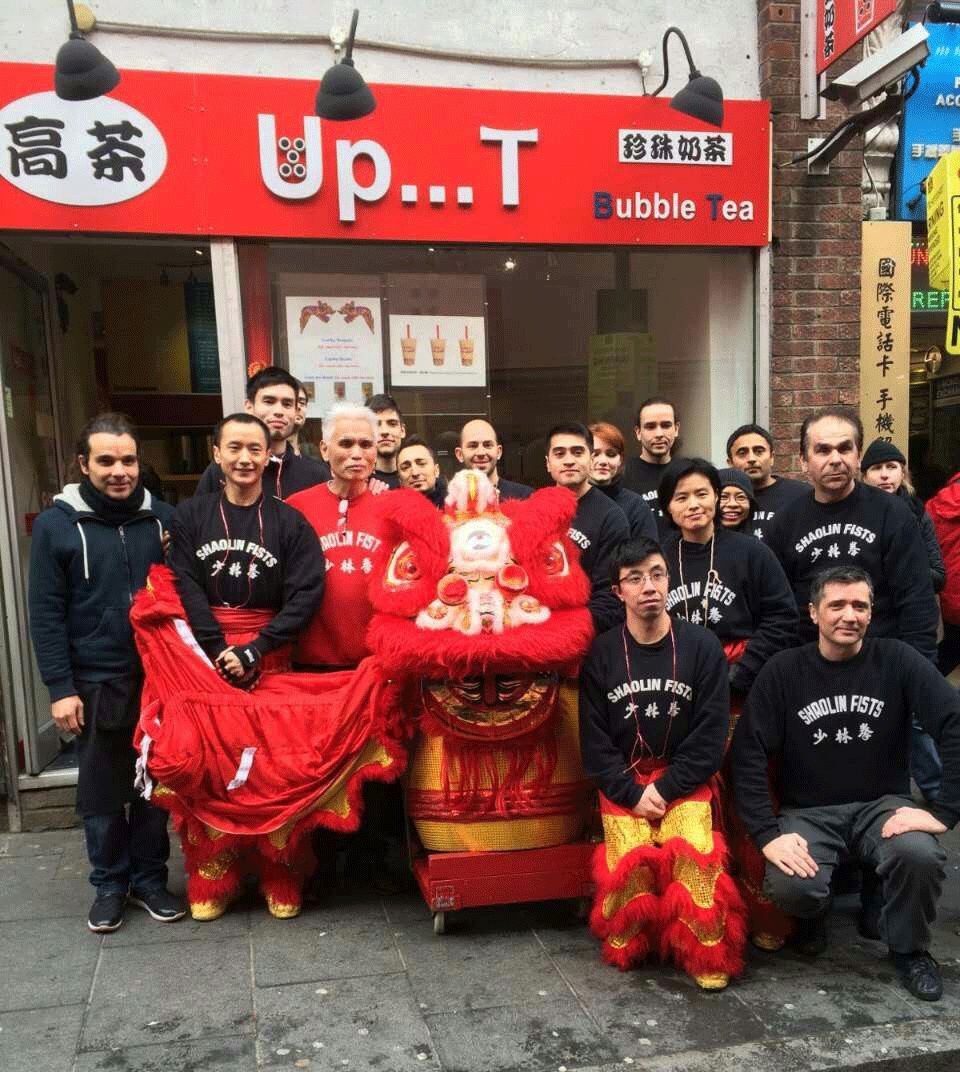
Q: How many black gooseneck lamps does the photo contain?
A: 3